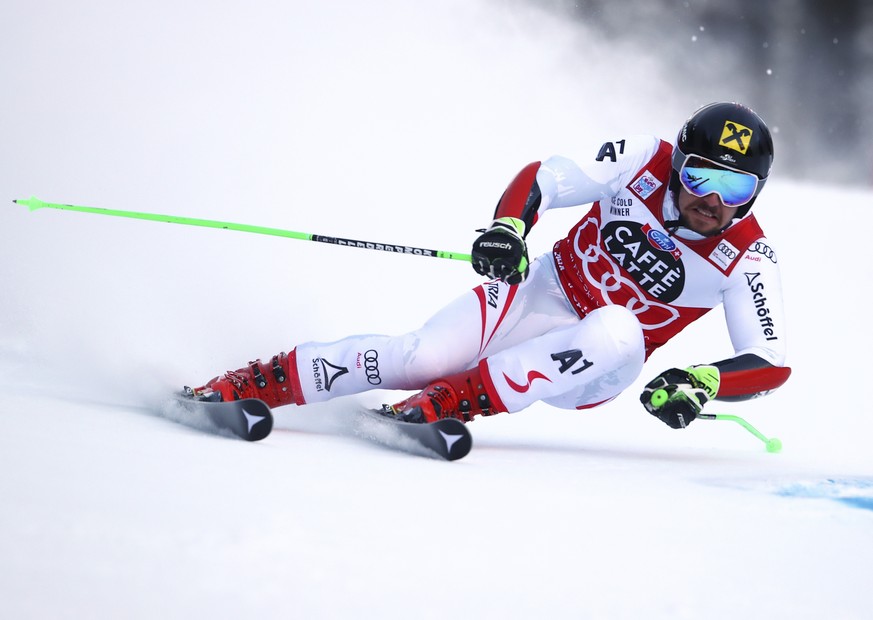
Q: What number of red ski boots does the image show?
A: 2